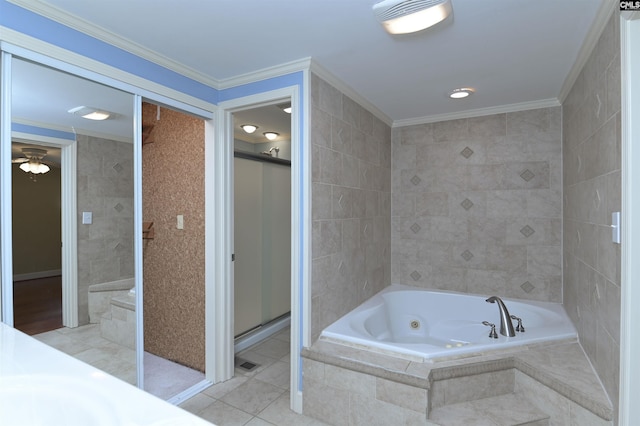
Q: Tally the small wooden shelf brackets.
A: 2